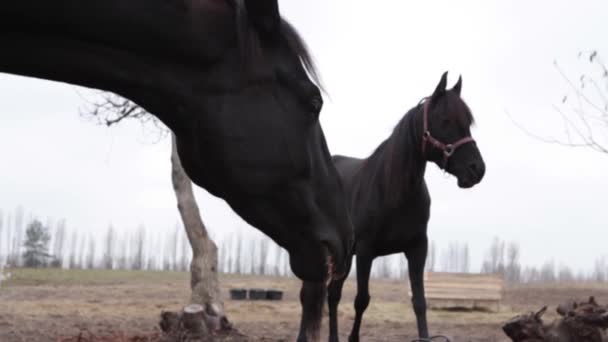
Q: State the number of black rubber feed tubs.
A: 3